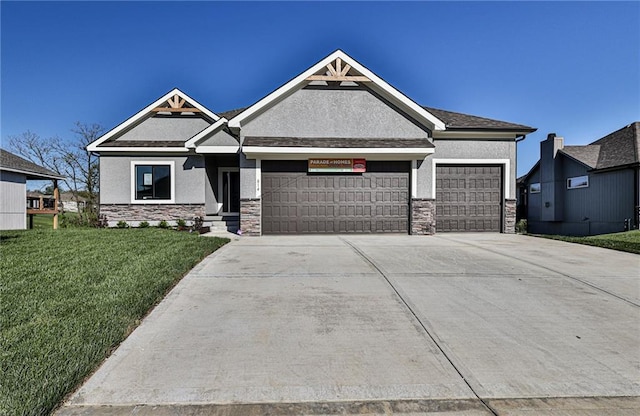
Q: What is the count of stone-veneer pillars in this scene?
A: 3